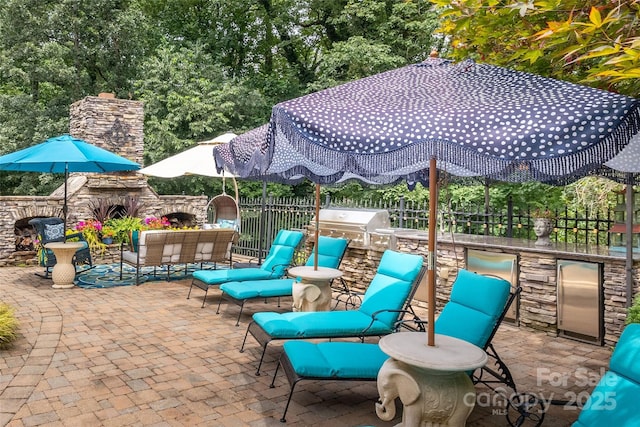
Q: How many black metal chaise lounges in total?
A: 5